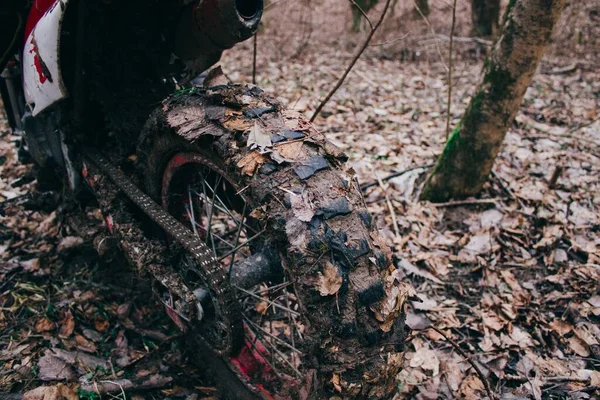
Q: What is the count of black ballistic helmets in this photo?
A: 0